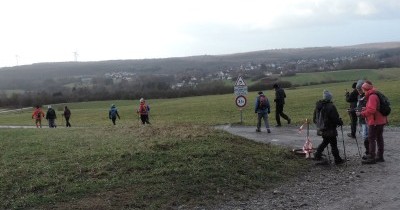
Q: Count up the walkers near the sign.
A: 2